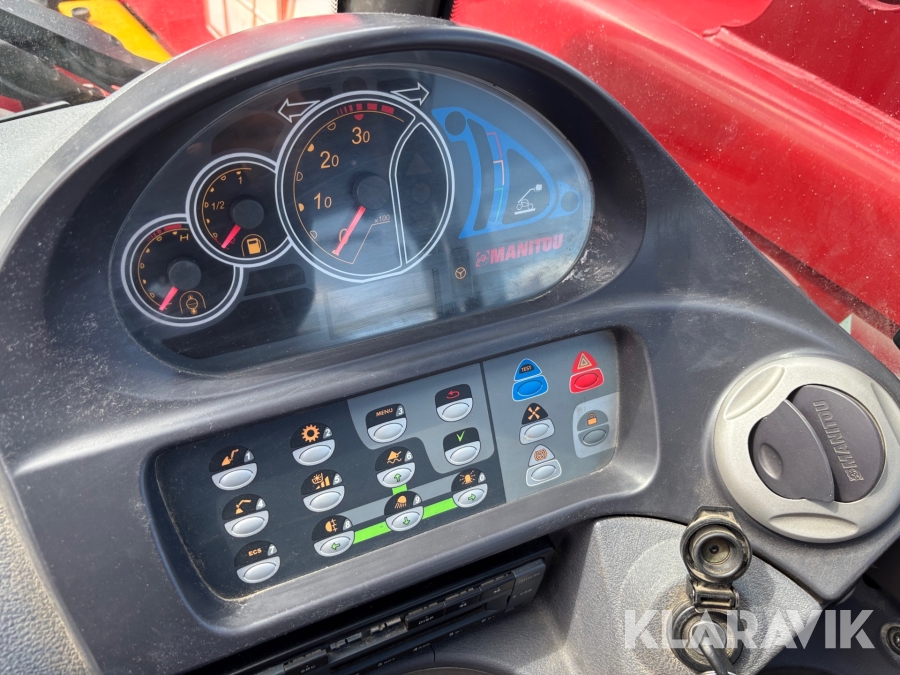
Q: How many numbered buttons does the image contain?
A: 10